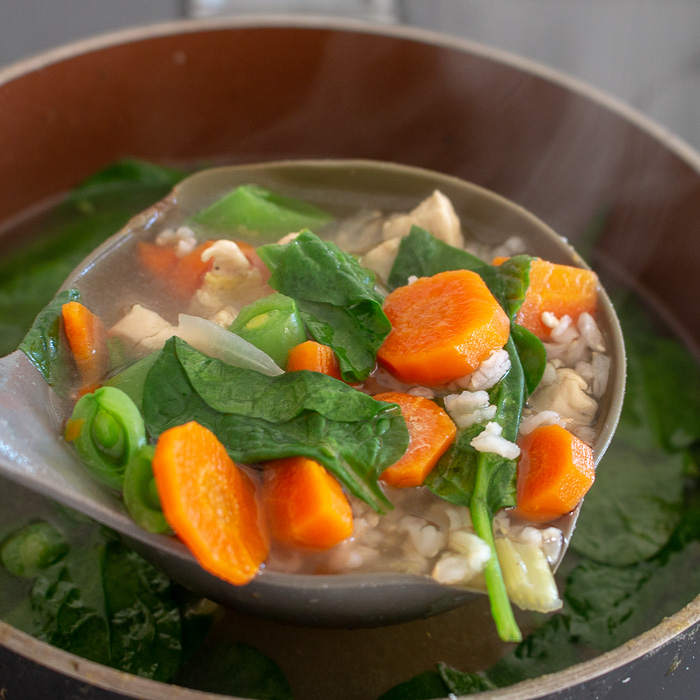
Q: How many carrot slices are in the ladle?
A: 9